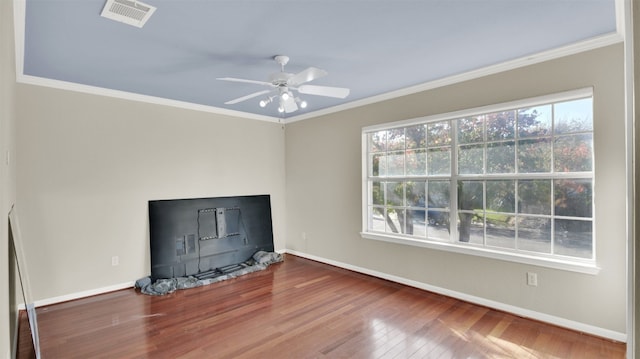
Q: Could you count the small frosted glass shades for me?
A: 4